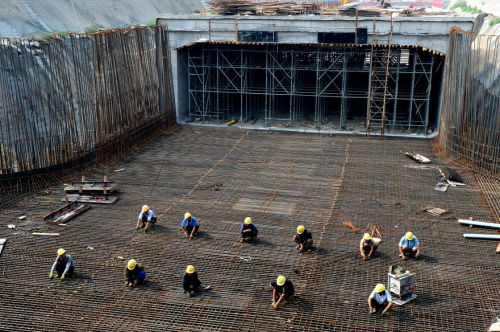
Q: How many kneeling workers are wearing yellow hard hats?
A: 11